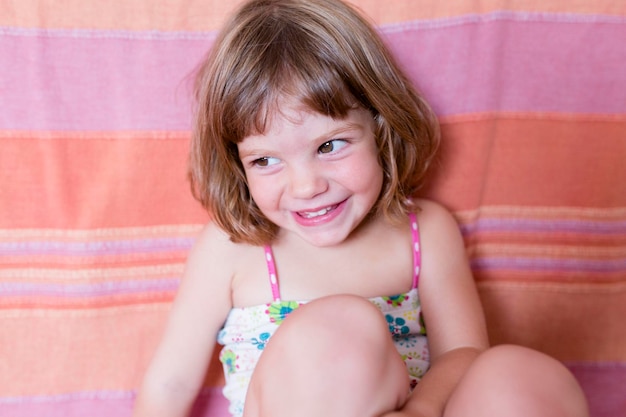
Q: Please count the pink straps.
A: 2